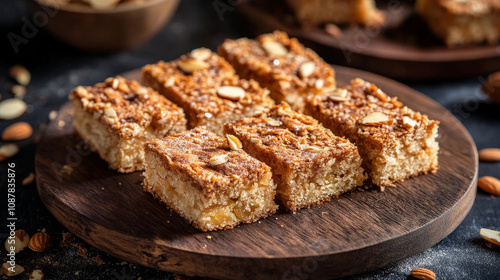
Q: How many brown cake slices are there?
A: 8